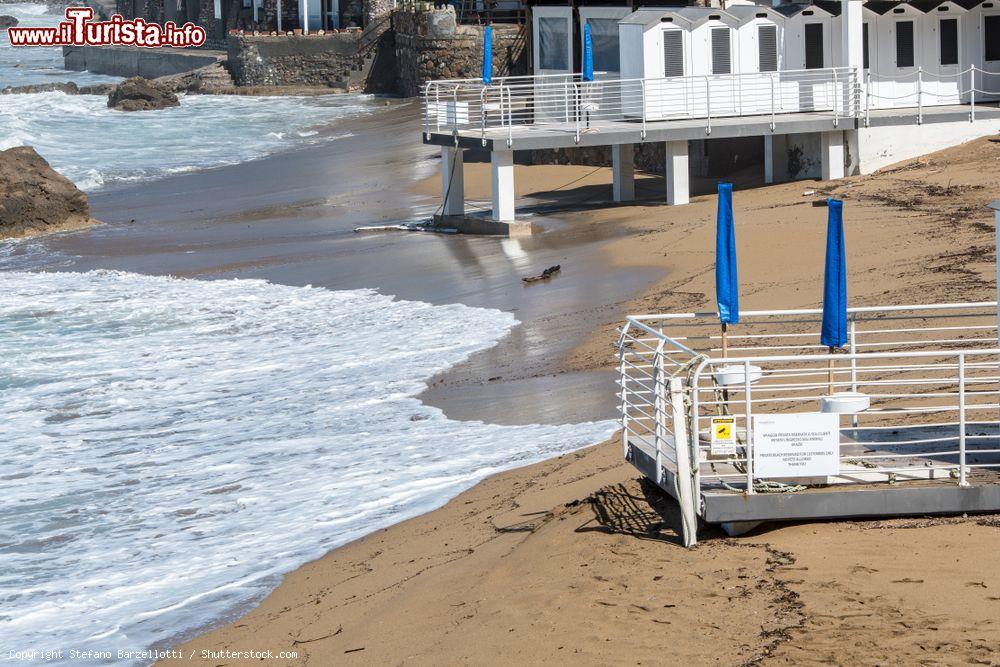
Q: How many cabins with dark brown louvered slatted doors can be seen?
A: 8